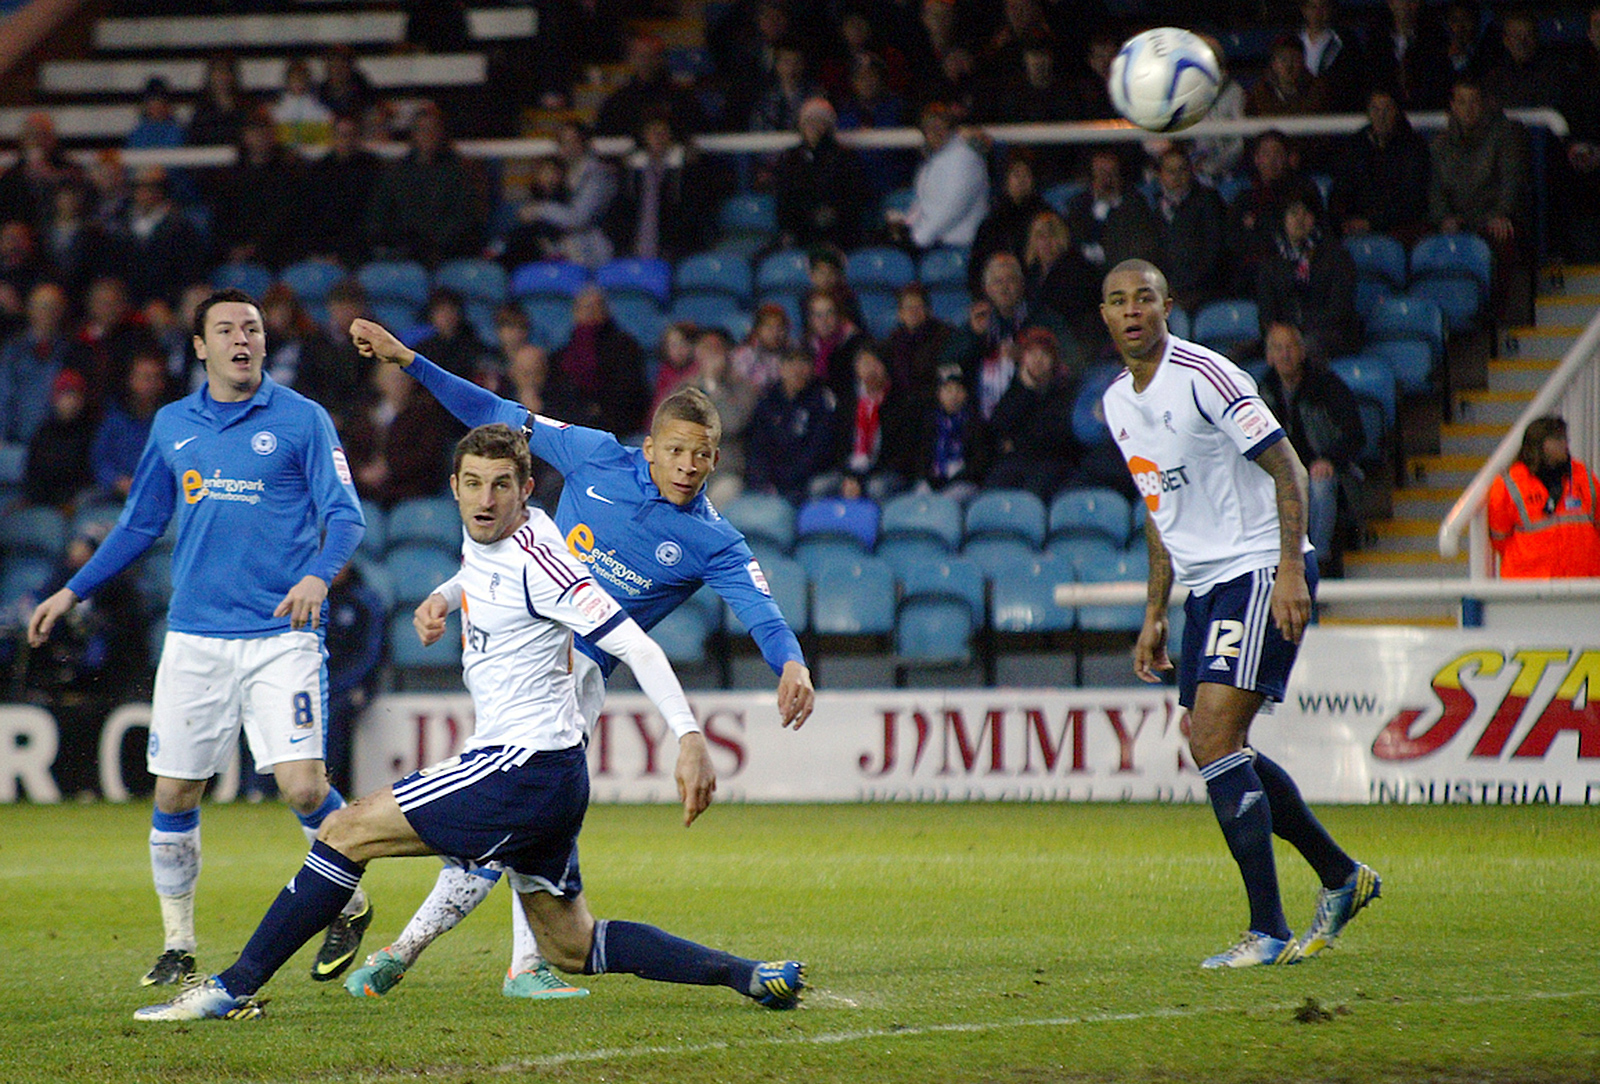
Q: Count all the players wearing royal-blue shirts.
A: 2